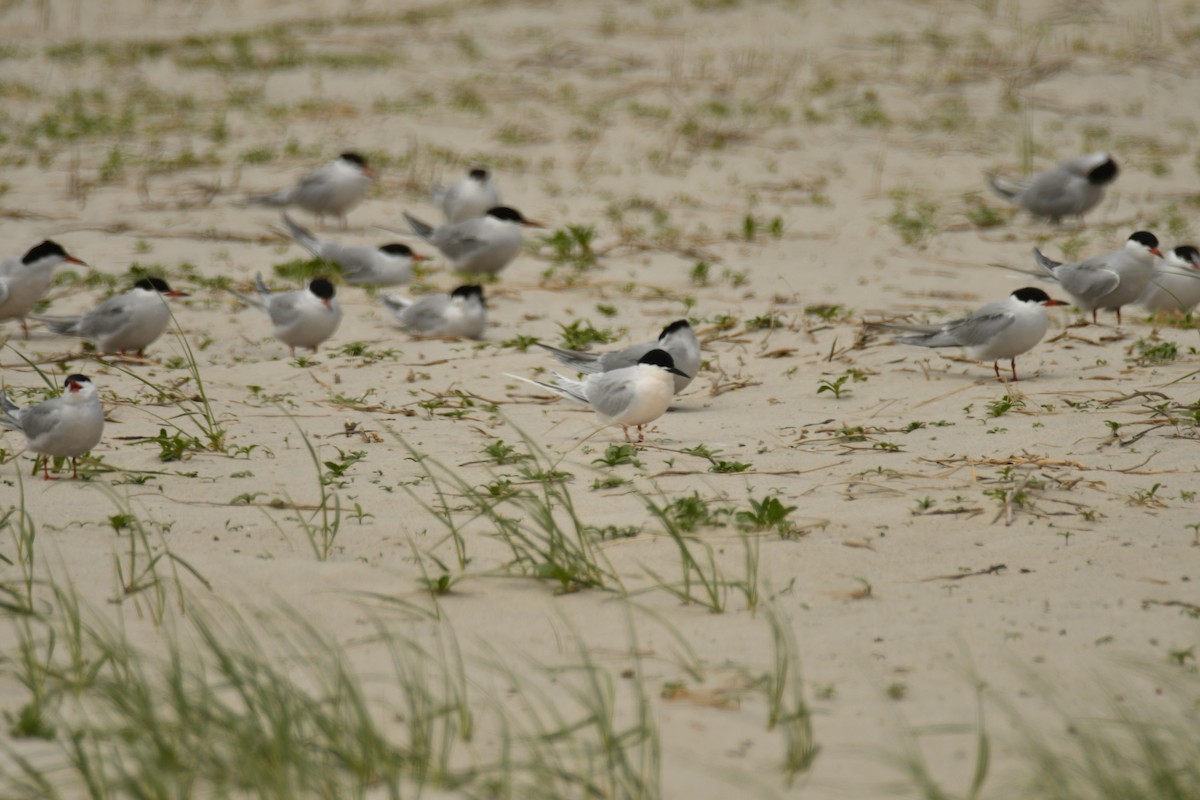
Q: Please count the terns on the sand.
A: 15